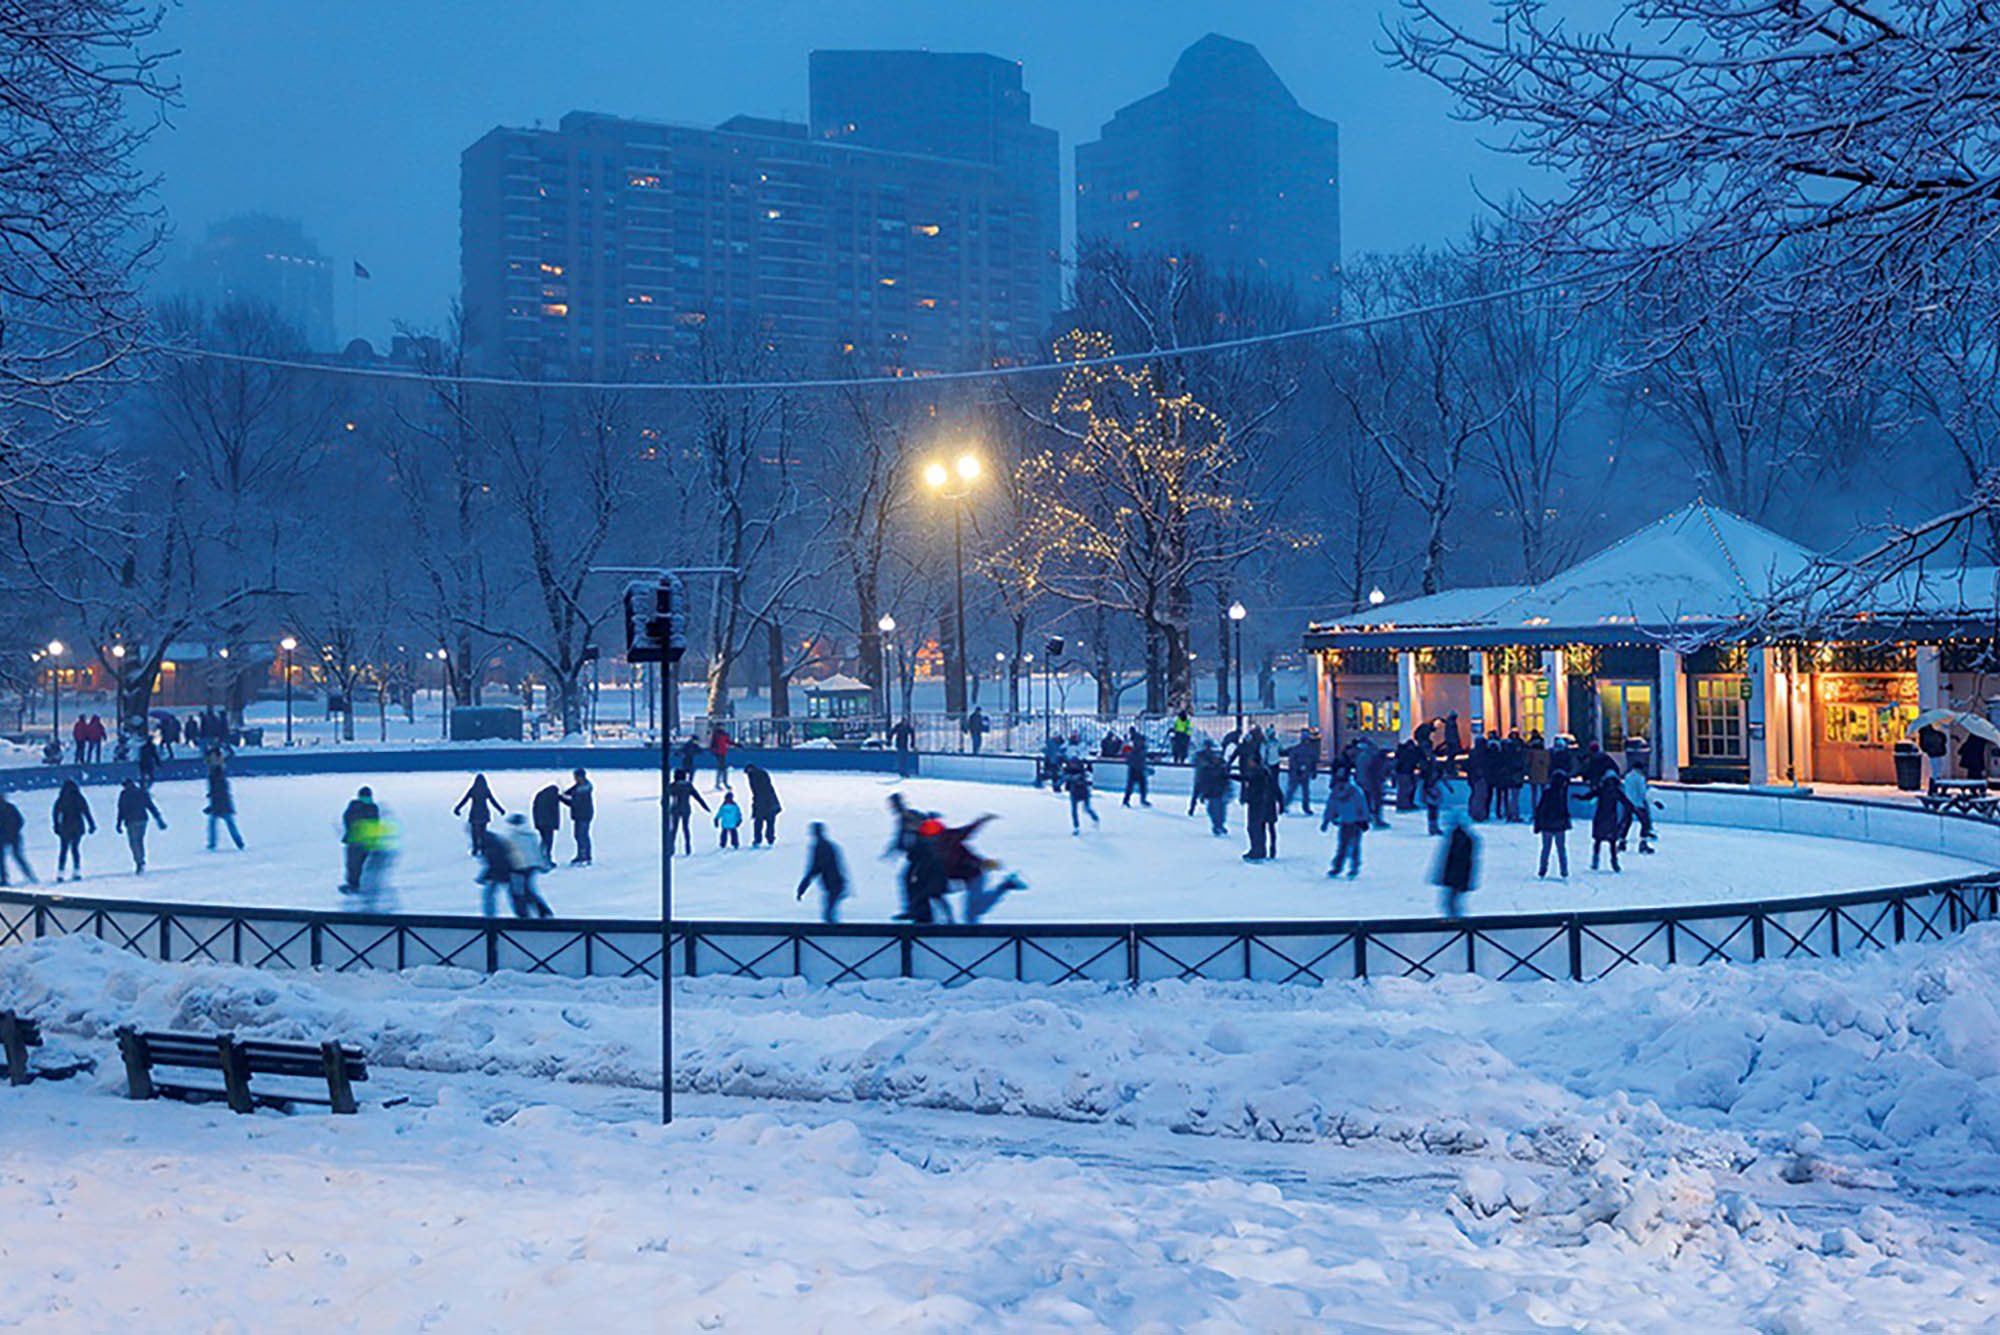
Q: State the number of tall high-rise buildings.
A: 4